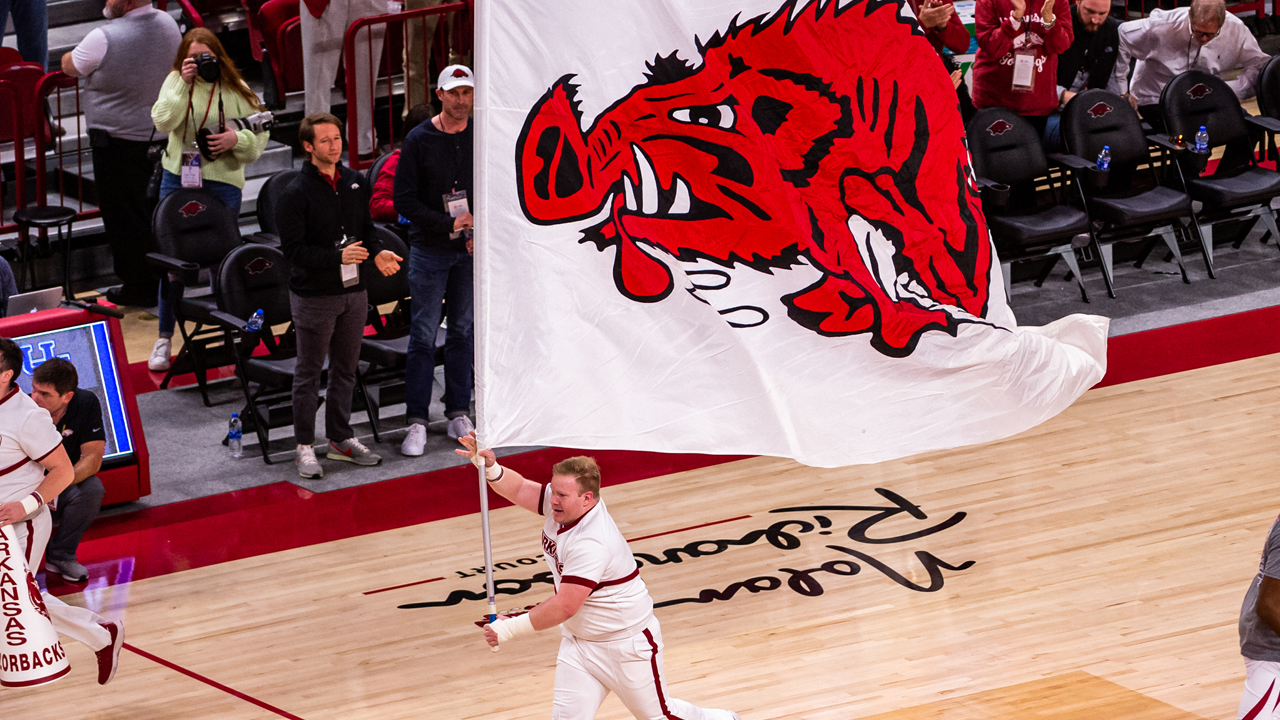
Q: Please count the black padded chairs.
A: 9